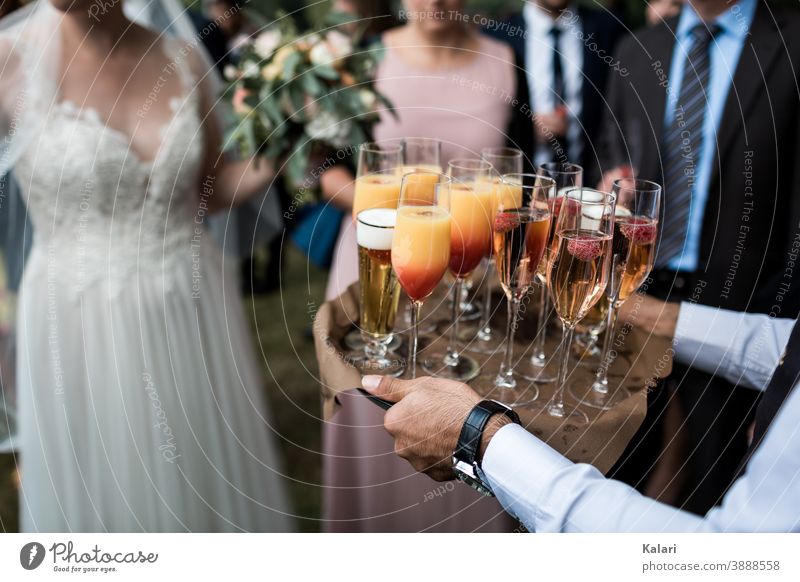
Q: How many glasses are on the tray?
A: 12